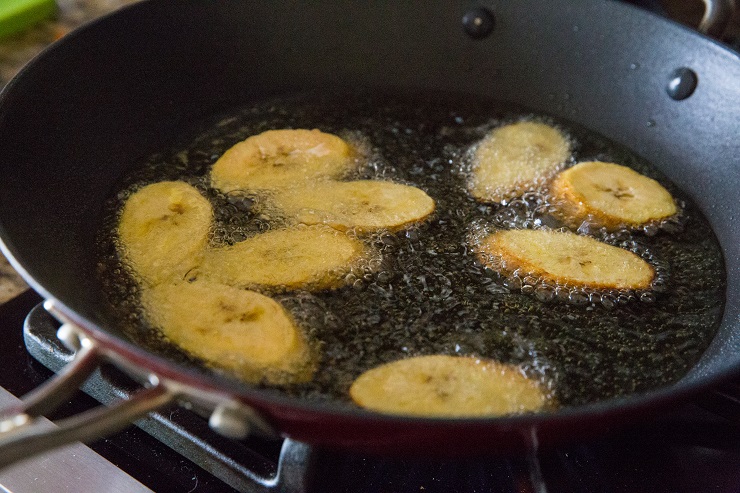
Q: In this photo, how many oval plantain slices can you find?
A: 9